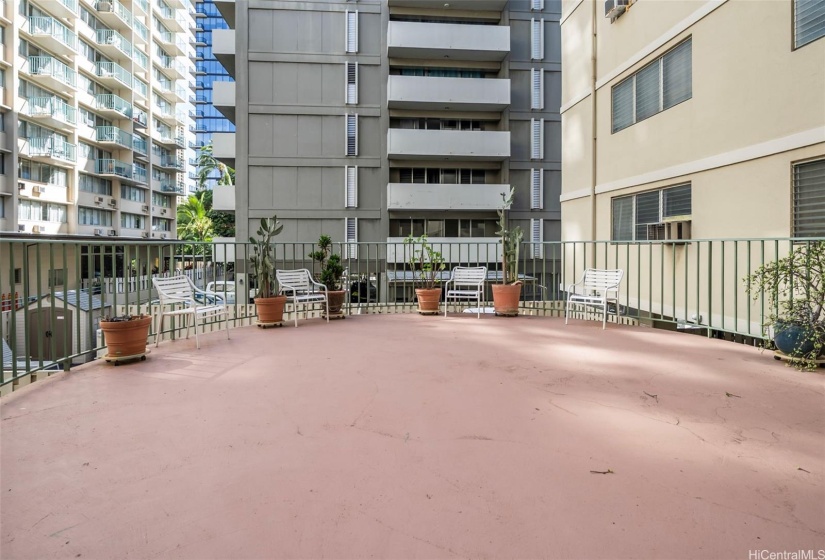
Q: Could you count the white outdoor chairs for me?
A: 4